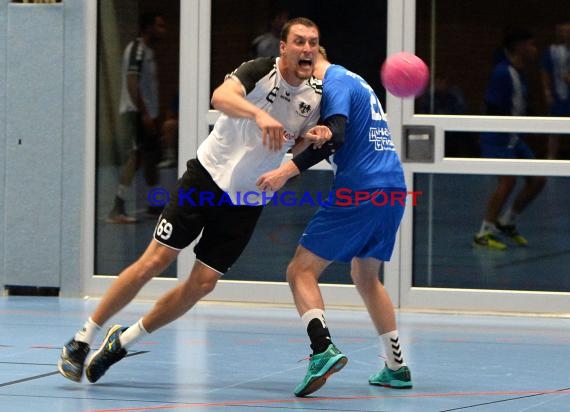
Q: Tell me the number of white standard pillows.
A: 0